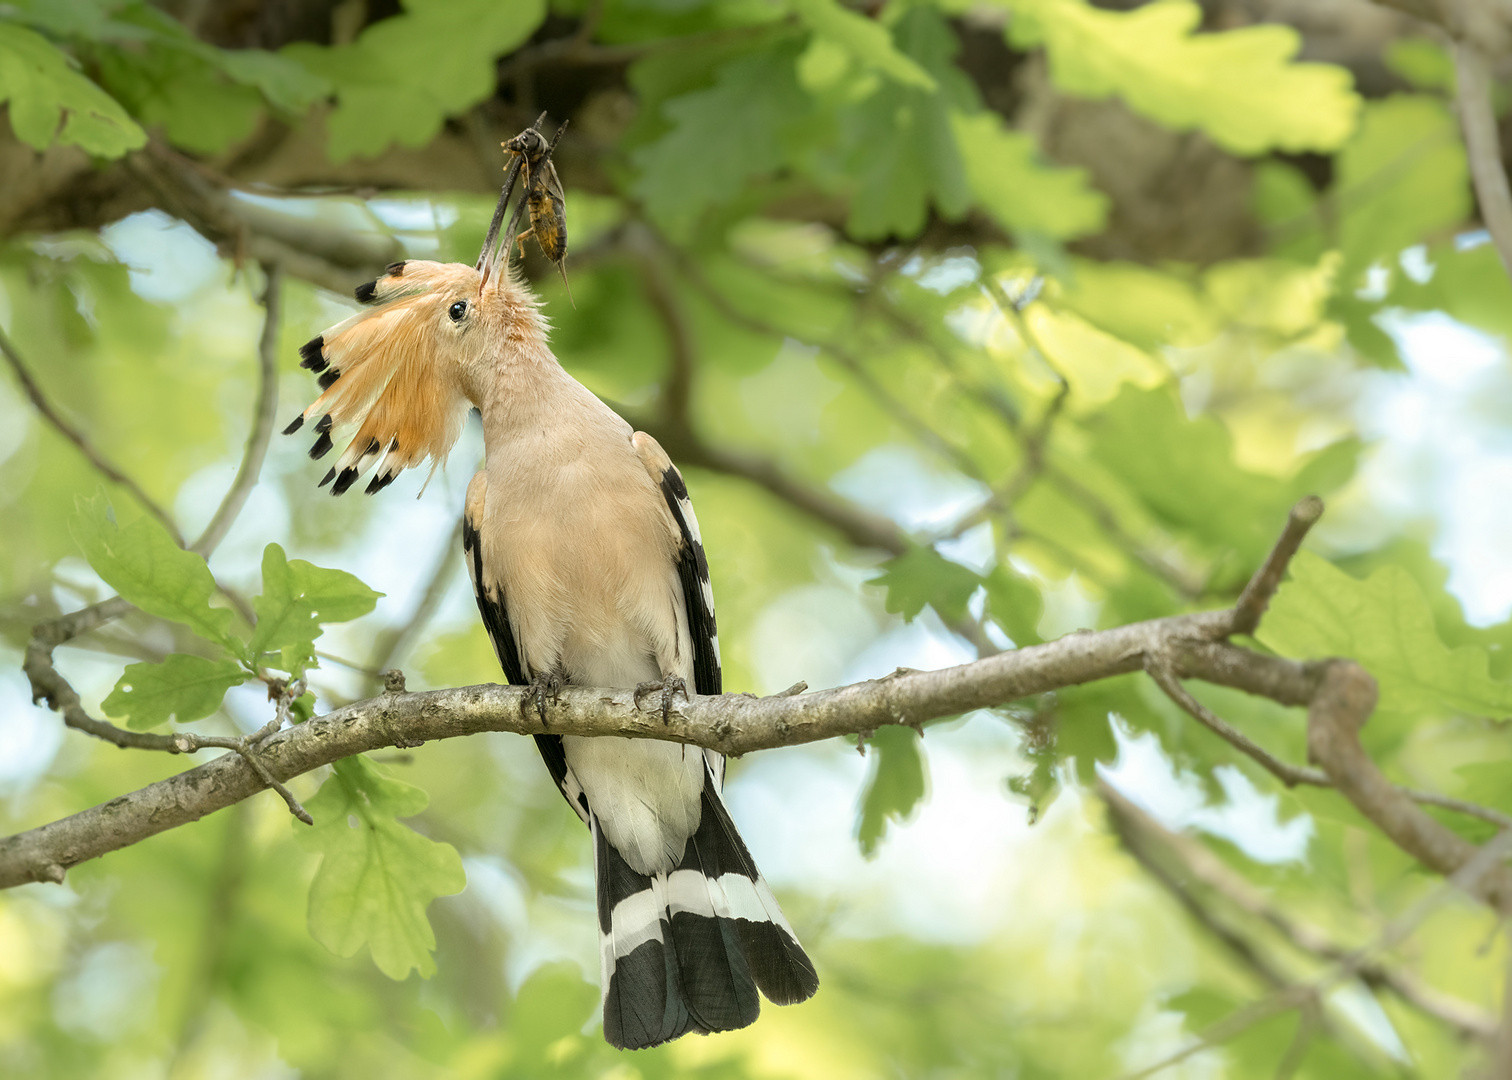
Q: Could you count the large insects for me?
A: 1